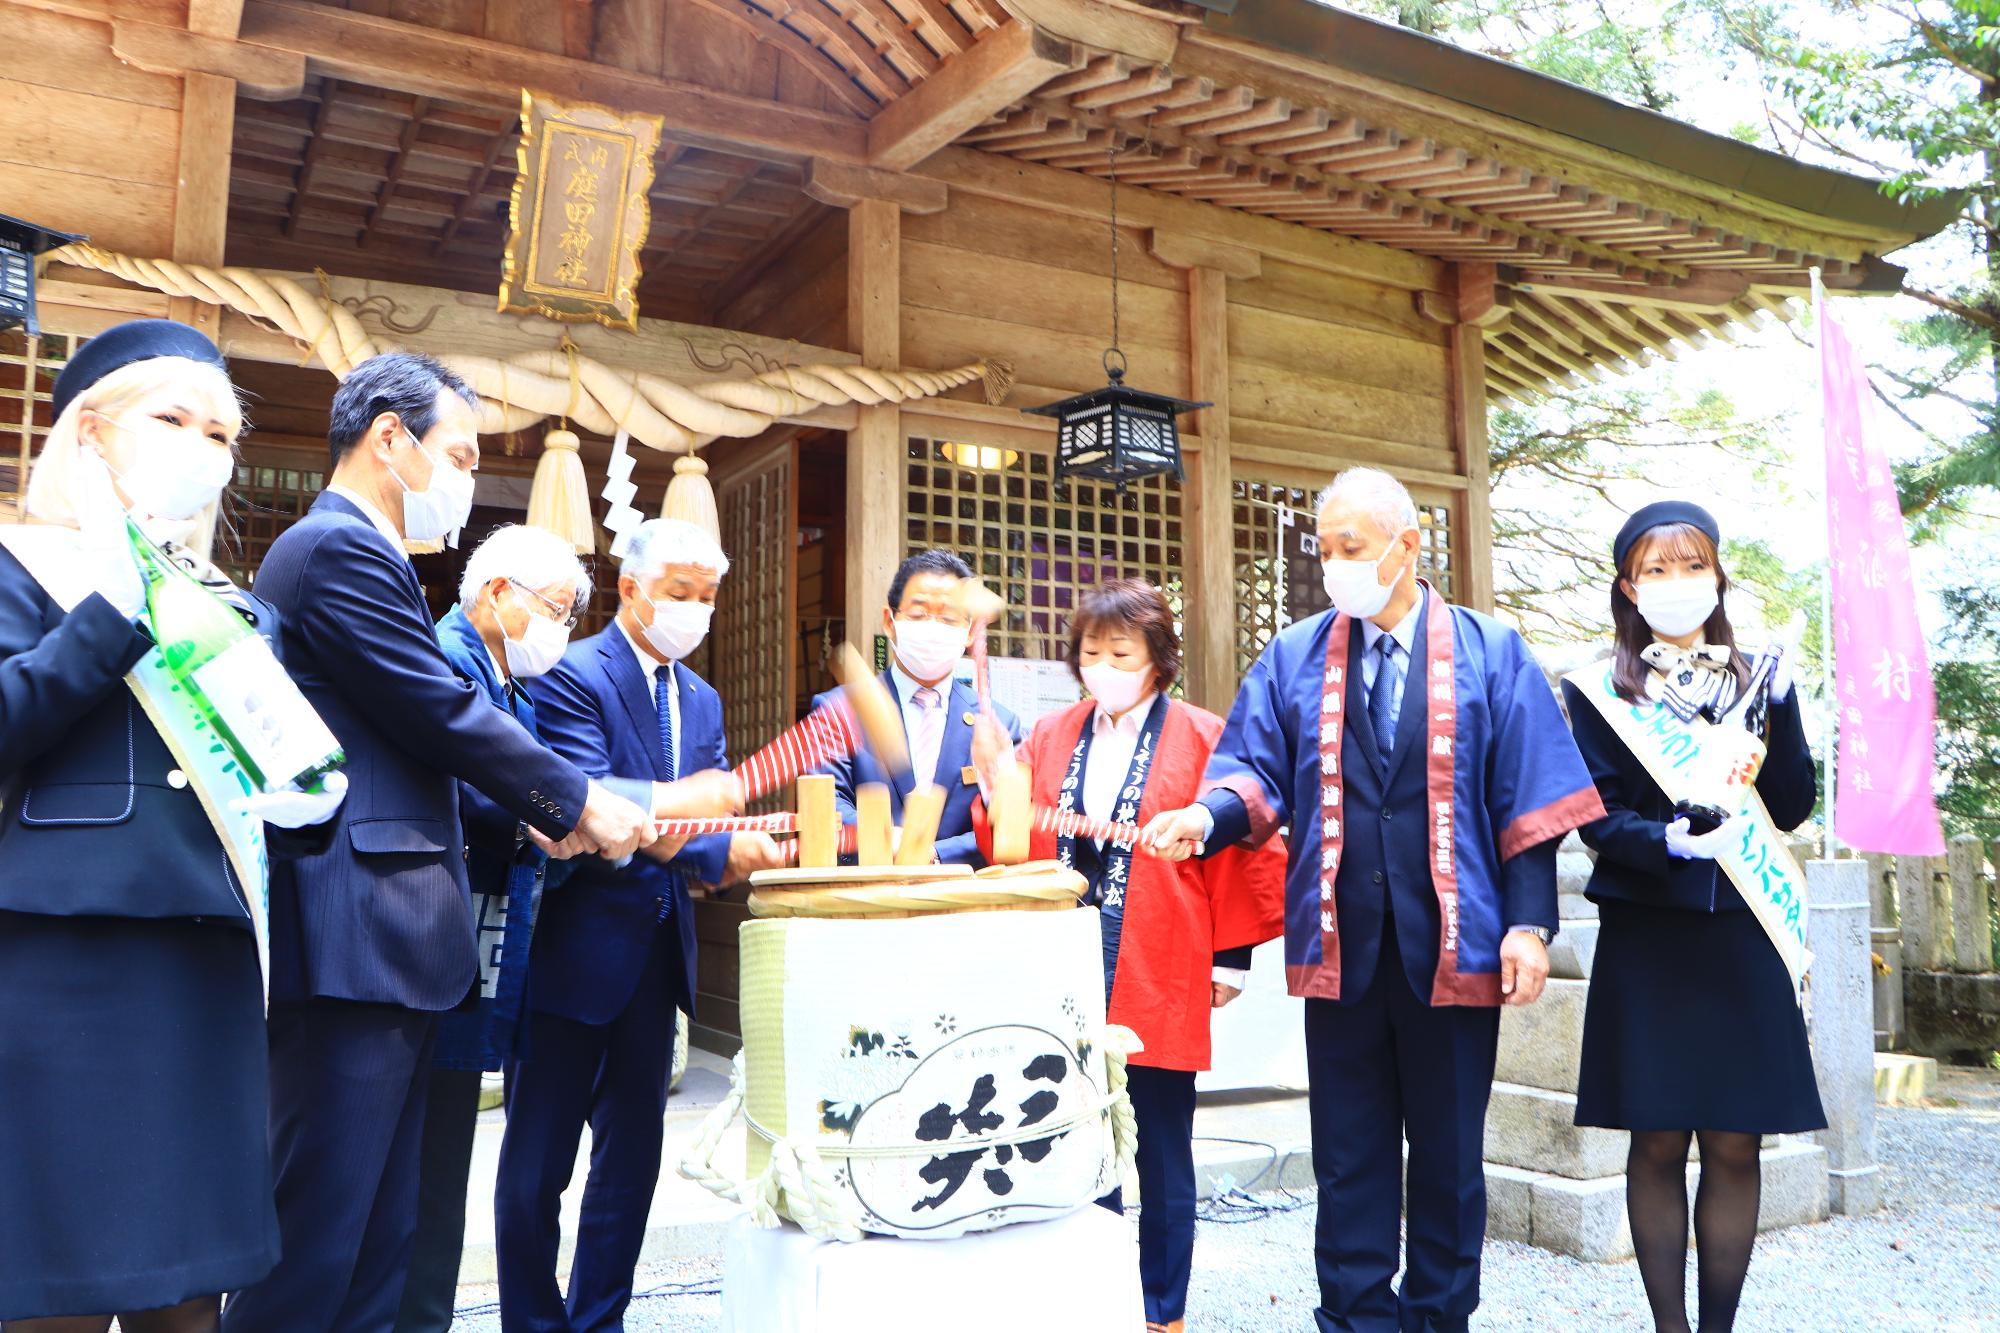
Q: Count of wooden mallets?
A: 6